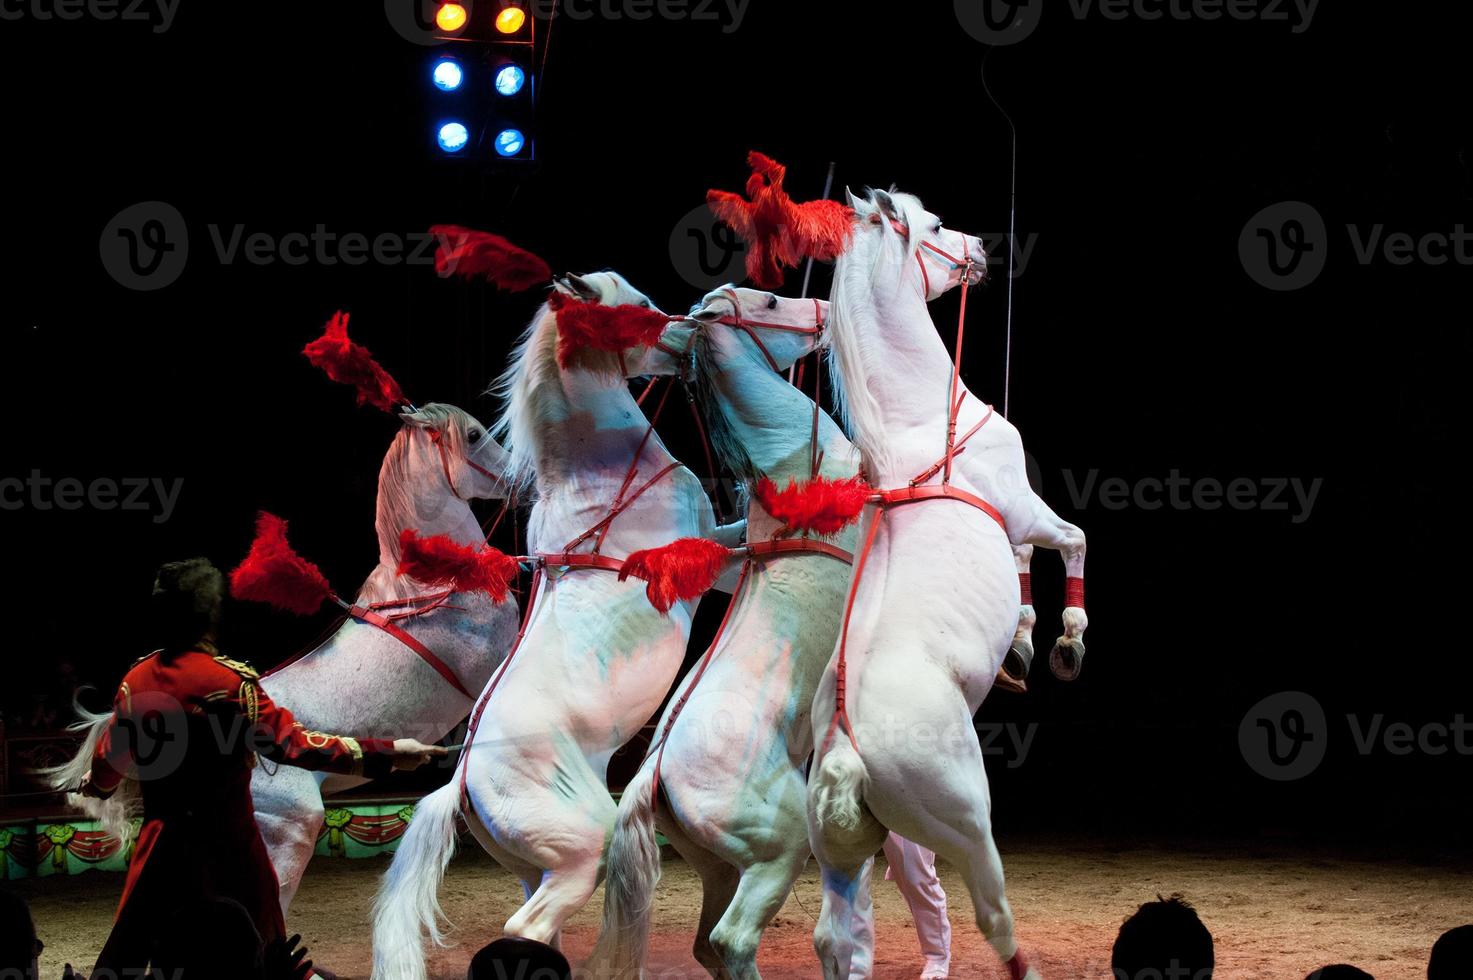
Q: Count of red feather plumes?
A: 8